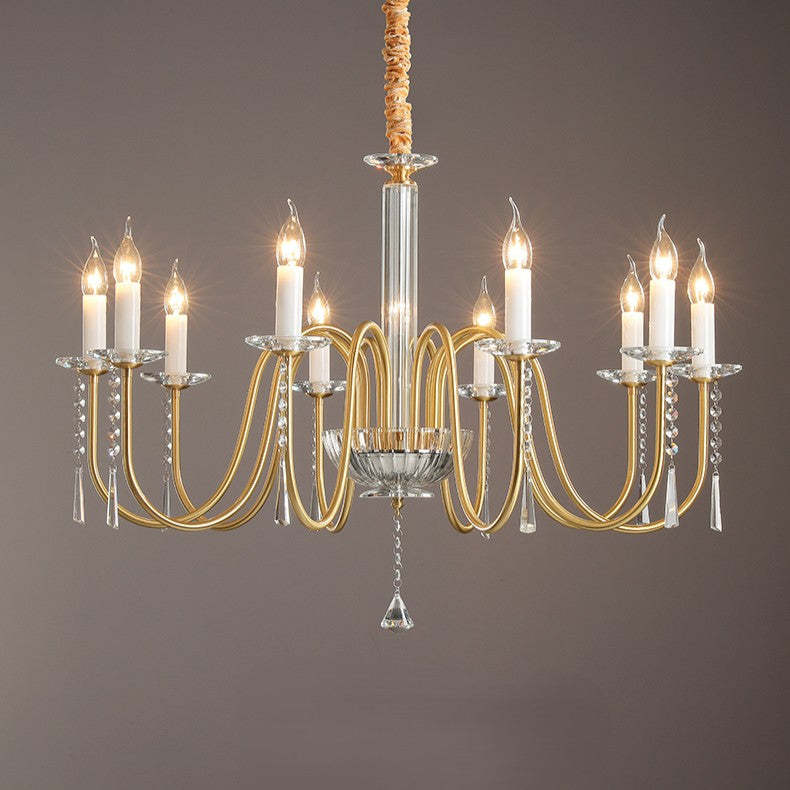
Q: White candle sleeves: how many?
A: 10